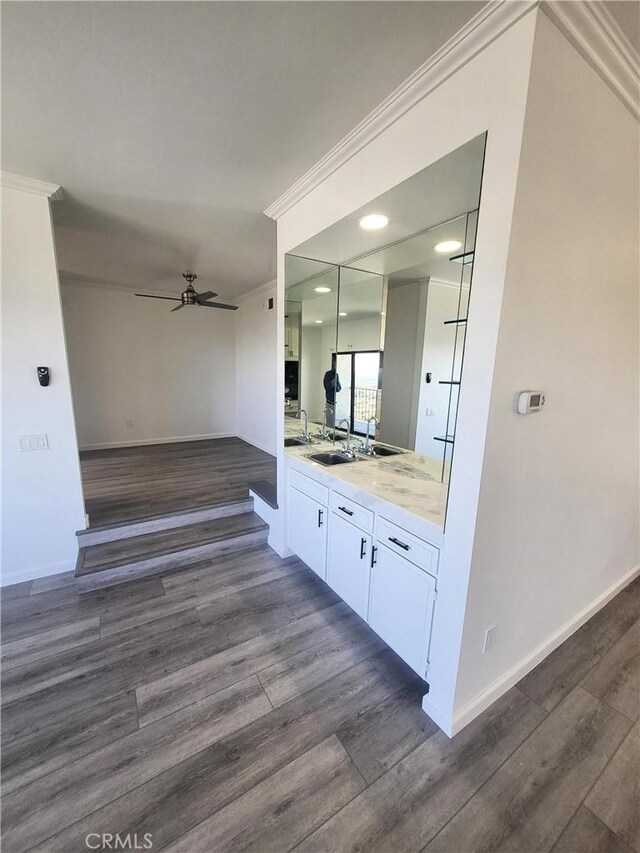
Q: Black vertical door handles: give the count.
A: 3